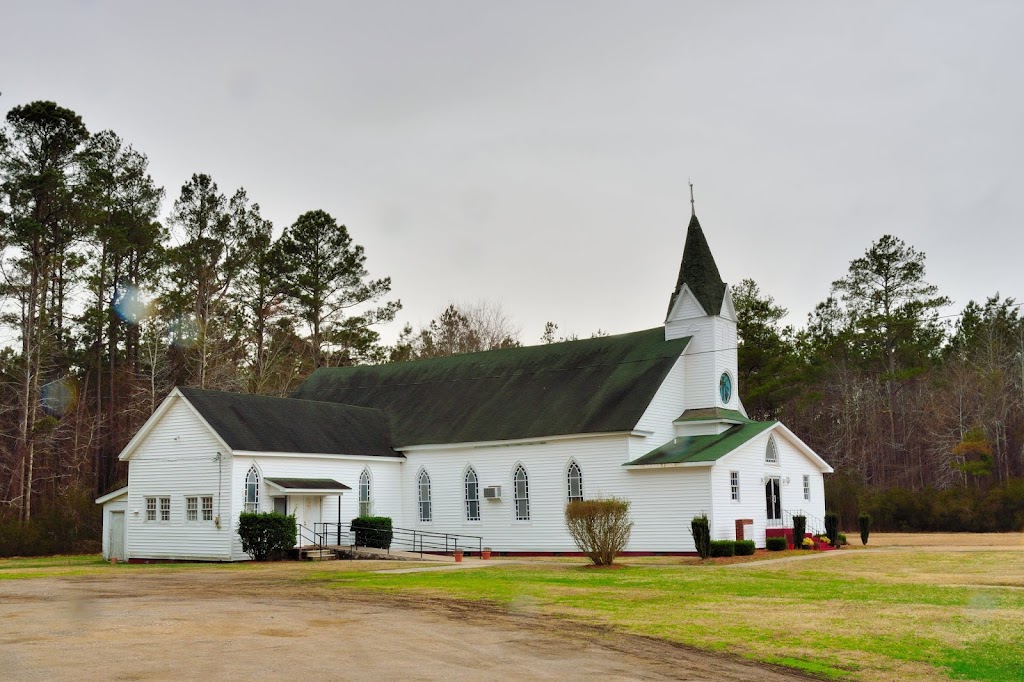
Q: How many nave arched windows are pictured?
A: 4